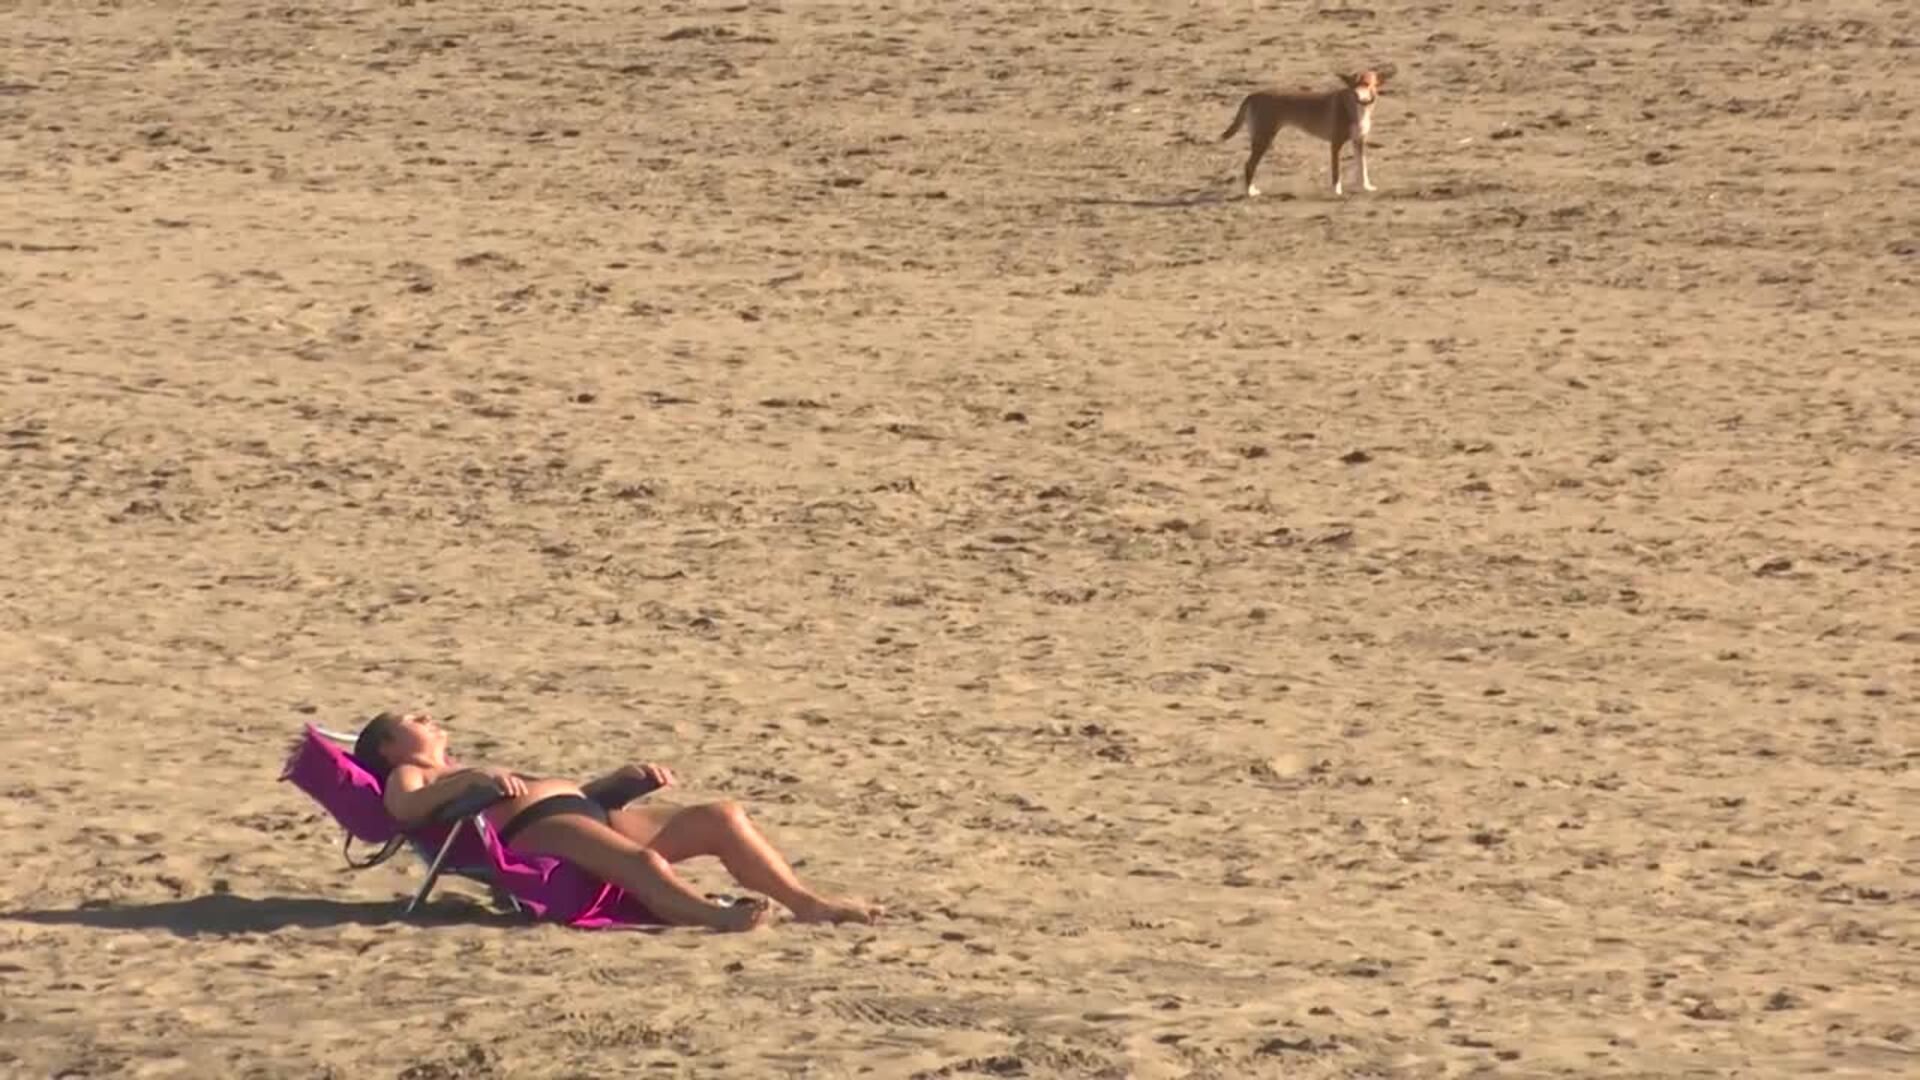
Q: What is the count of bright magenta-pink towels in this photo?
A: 1